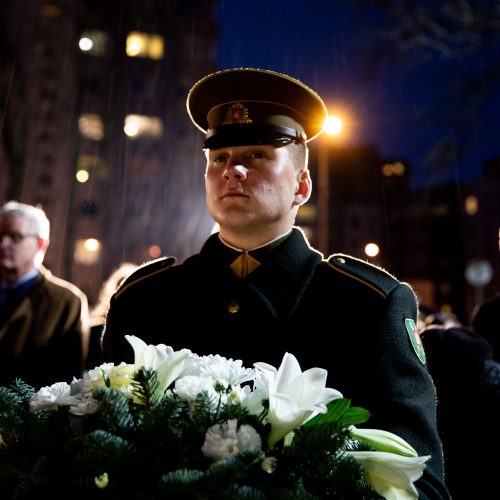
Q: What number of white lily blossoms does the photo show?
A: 3